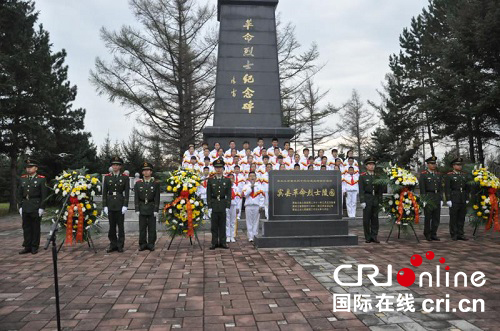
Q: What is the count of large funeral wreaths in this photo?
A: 4